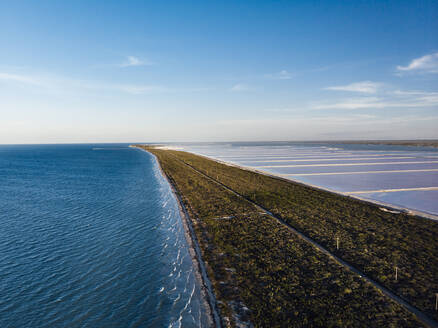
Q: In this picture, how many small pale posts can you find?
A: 3